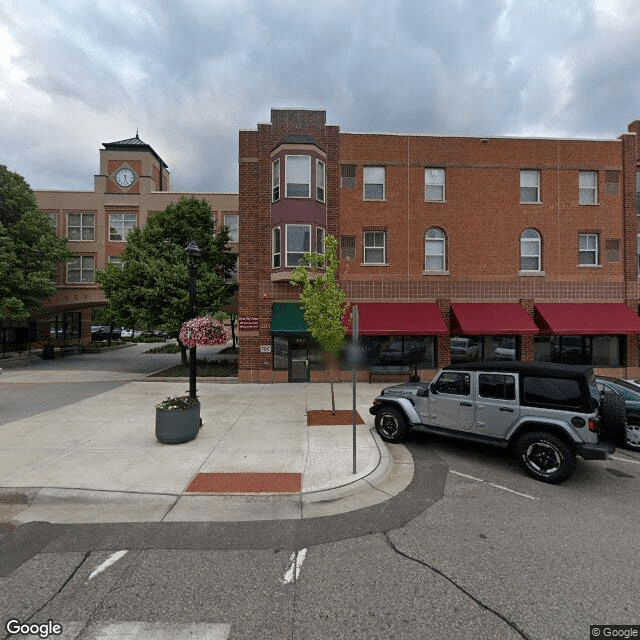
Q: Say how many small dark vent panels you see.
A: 4